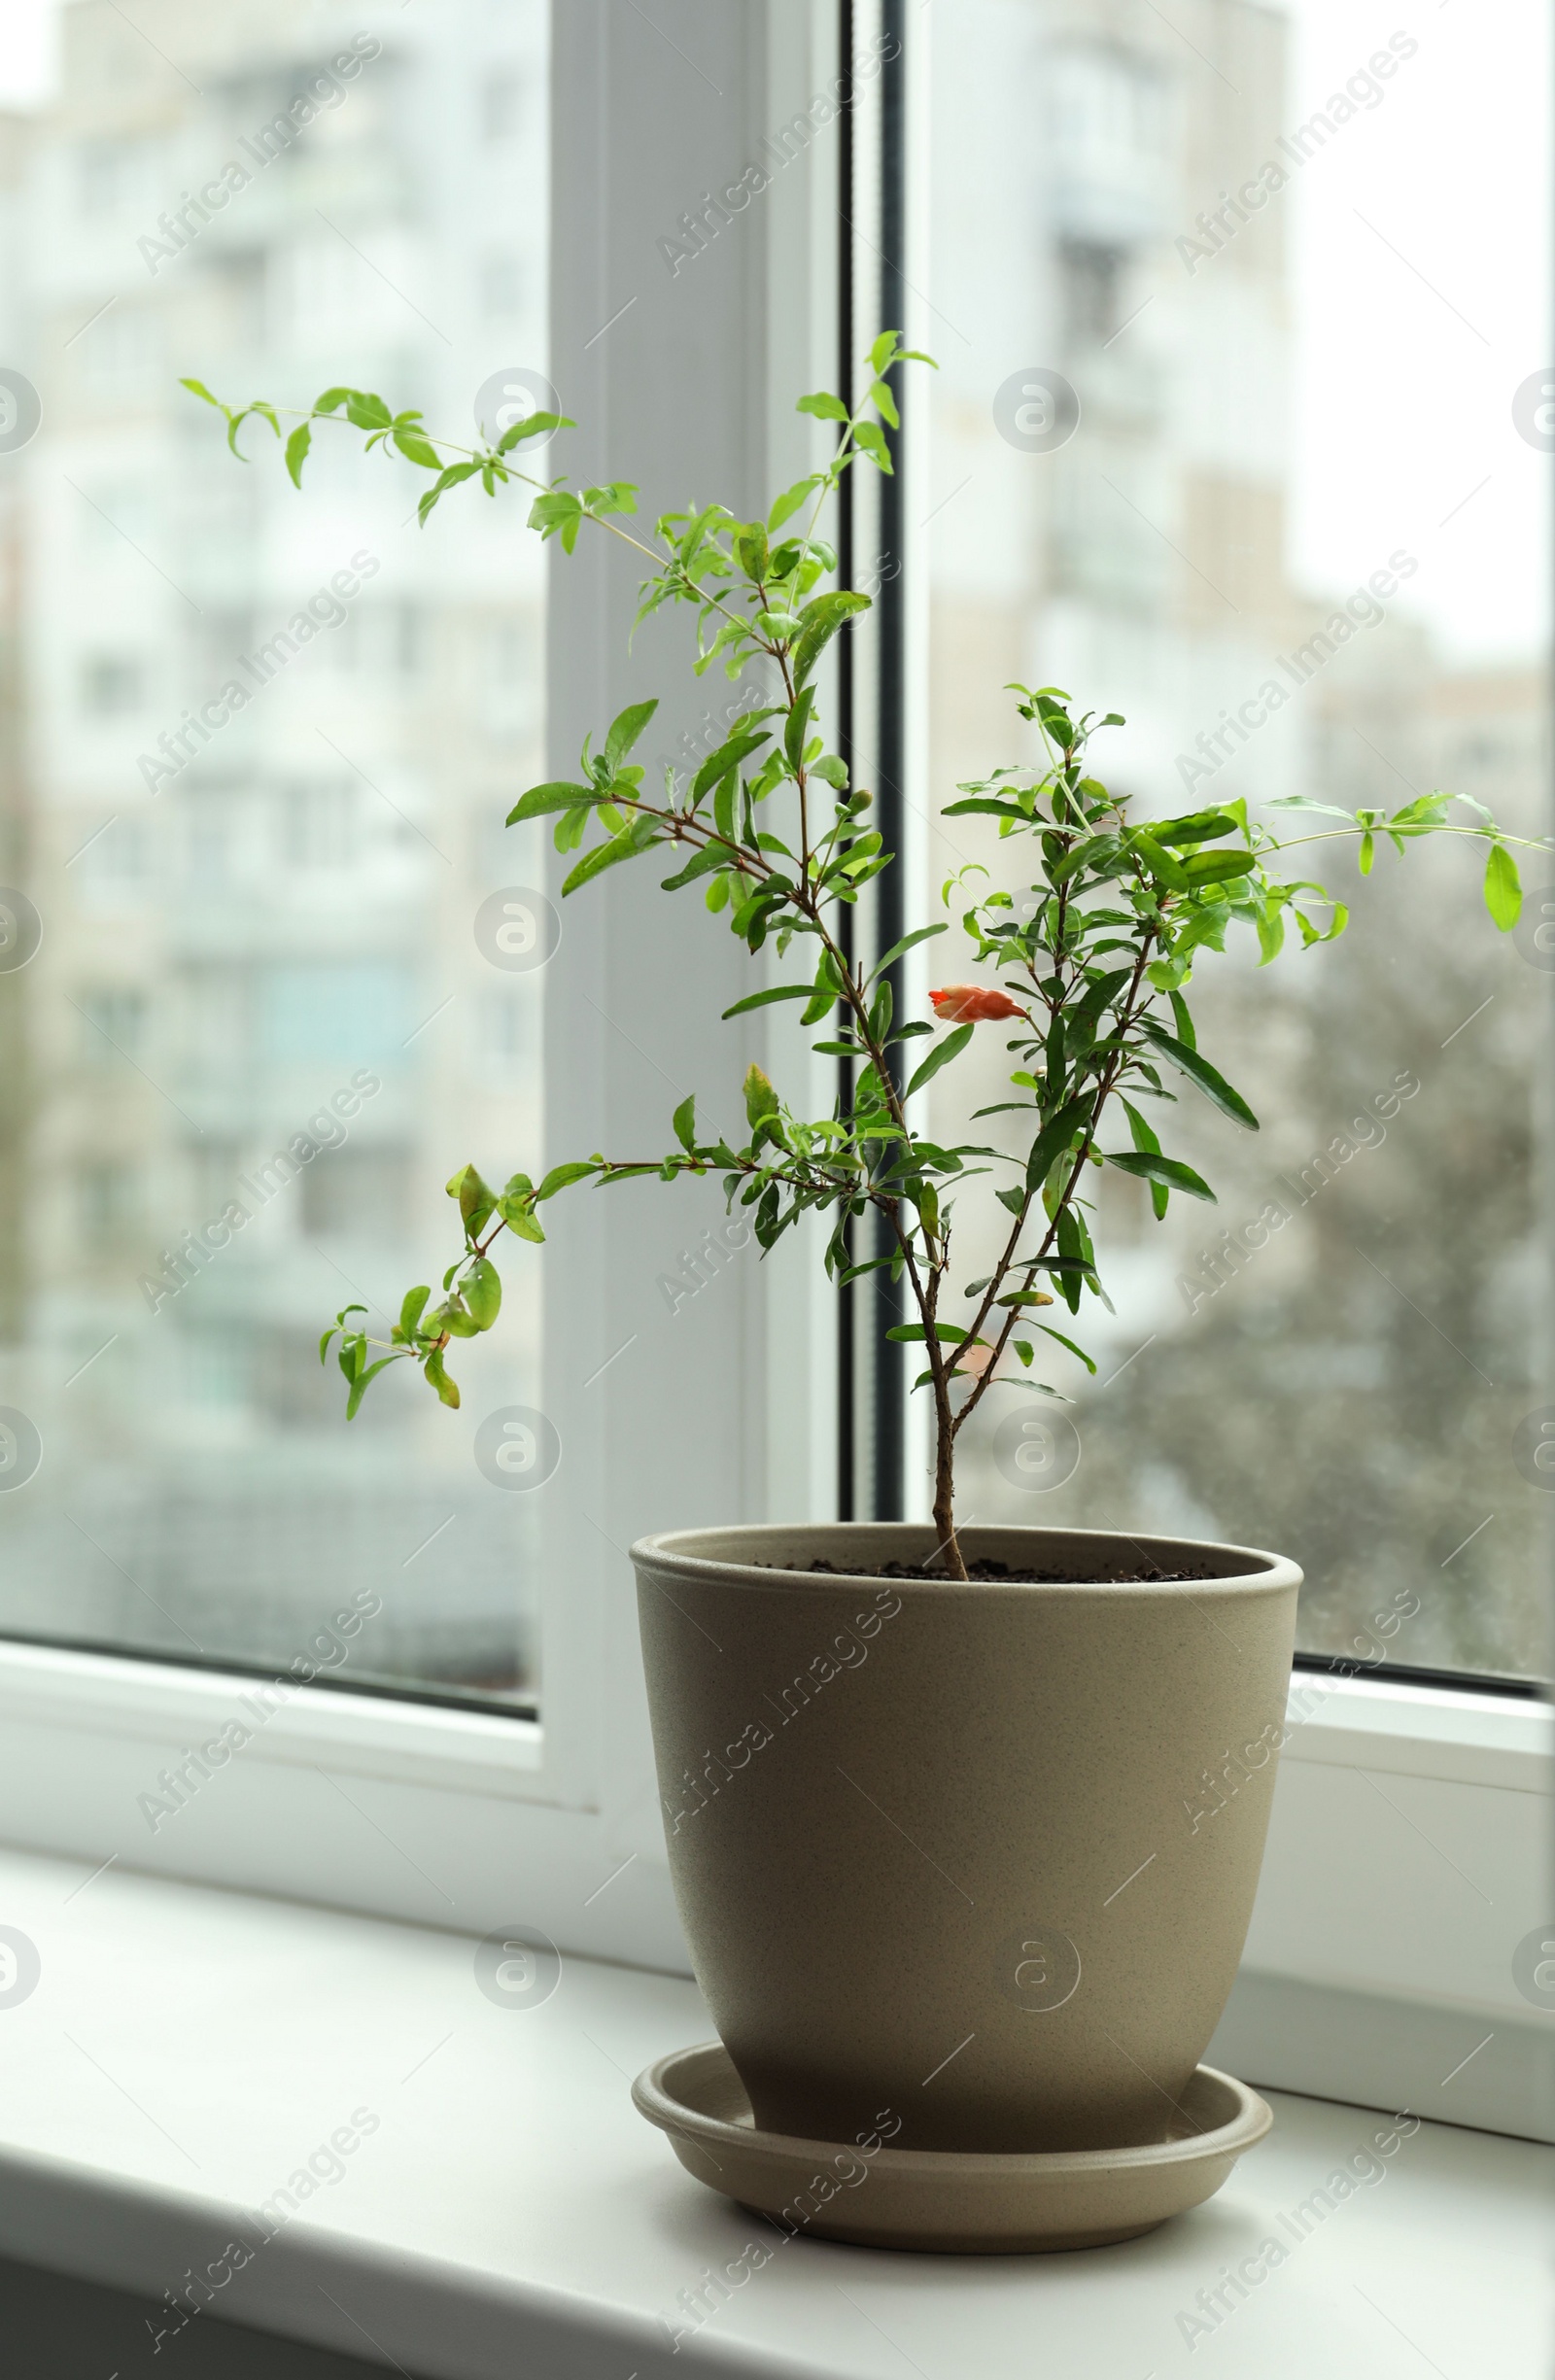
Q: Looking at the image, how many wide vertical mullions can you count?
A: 1